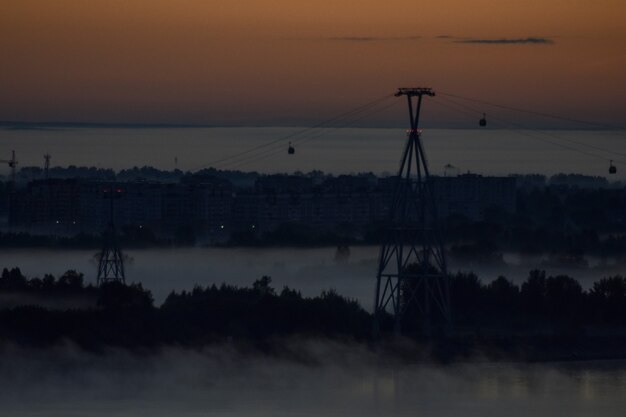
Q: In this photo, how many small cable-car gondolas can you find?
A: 3